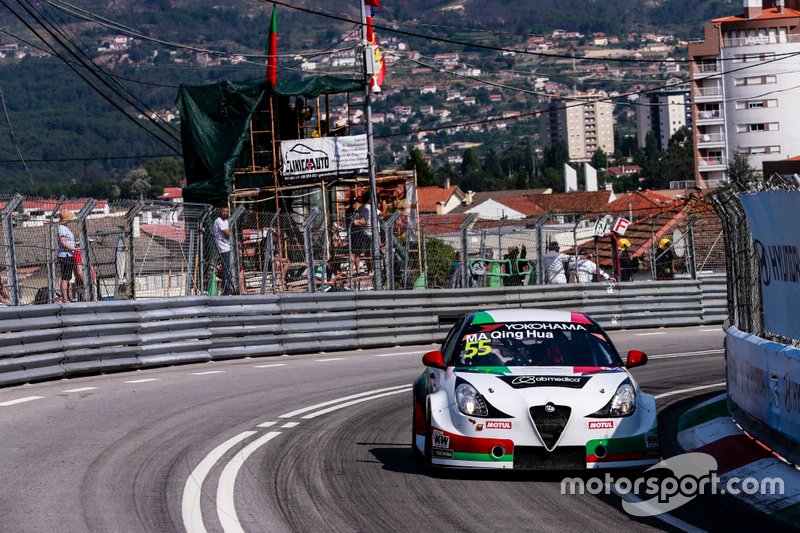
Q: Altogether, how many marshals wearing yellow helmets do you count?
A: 2